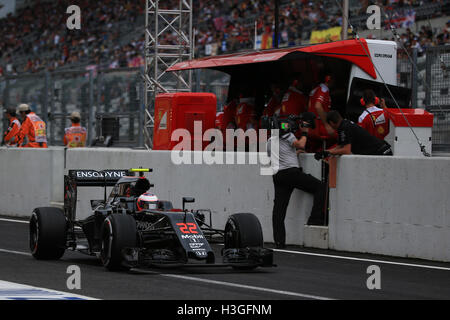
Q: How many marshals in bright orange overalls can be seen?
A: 3